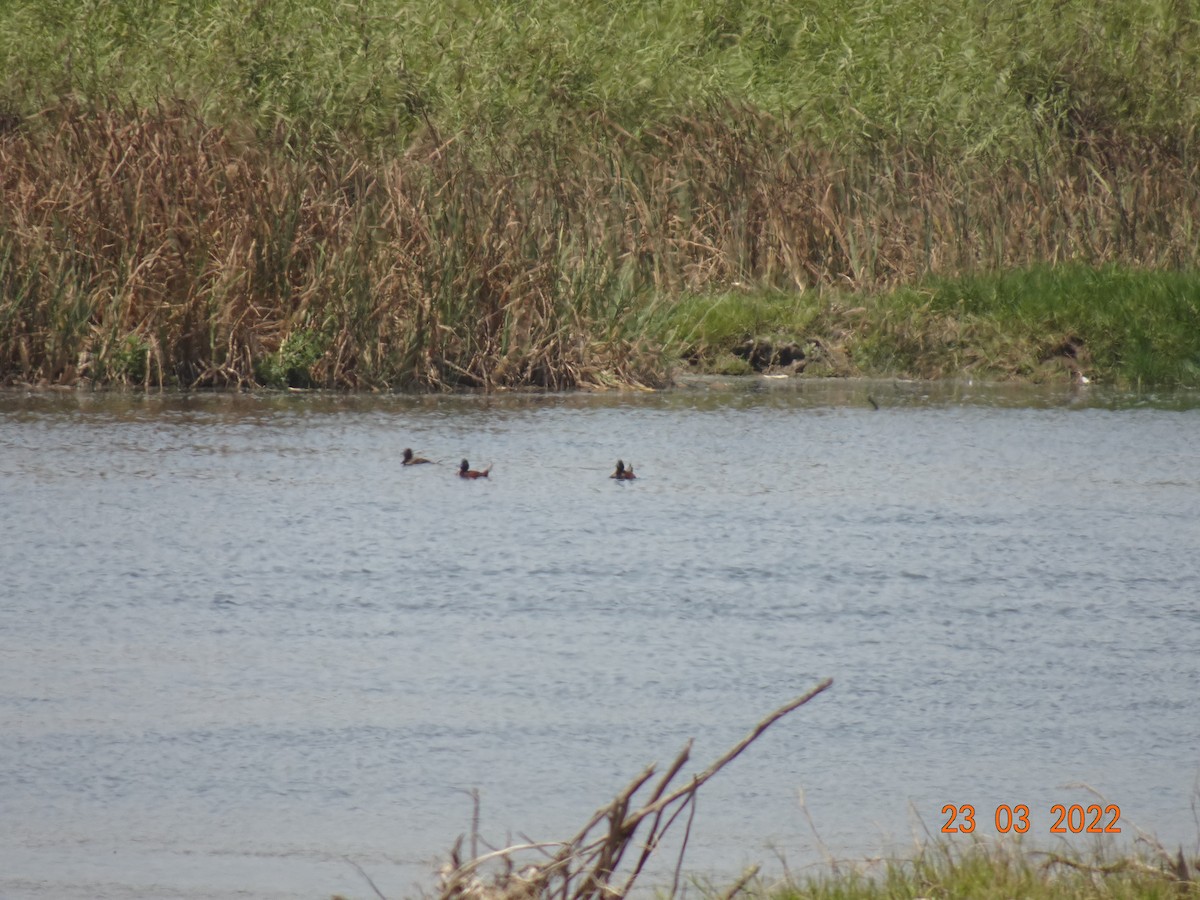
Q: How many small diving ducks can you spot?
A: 3